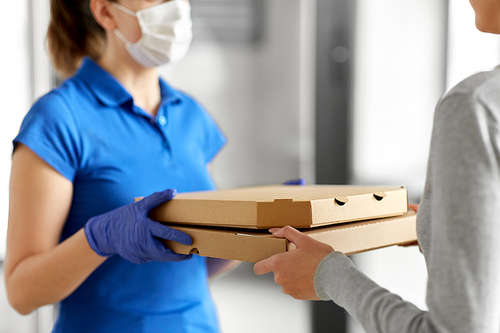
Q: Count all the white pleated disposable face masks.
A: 1